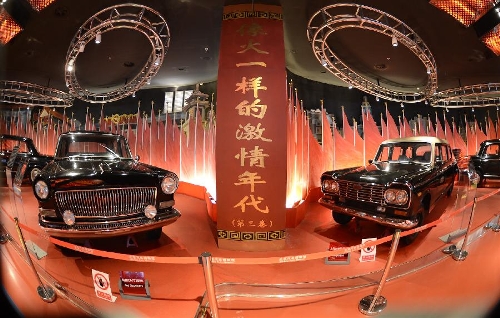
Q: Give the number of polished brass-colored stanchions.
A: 4